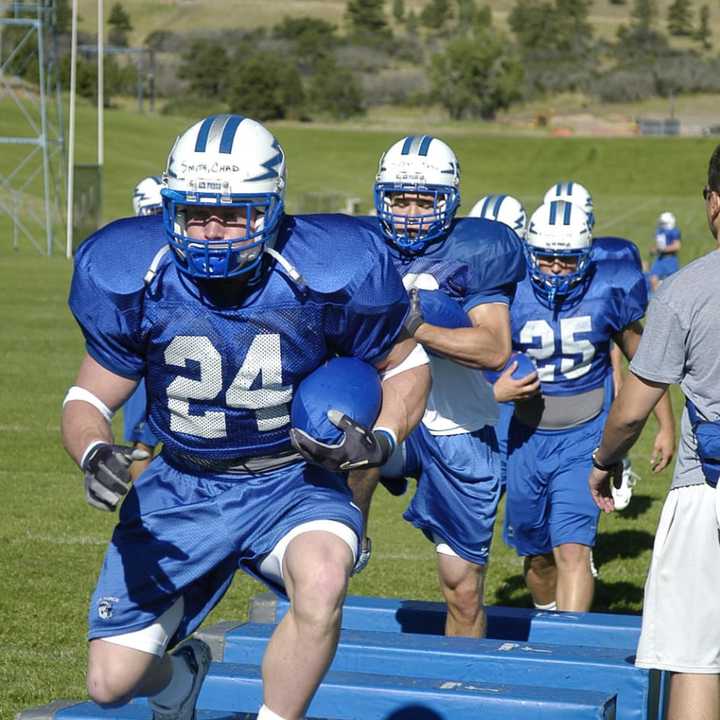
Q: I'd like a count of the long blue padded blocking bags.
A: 4